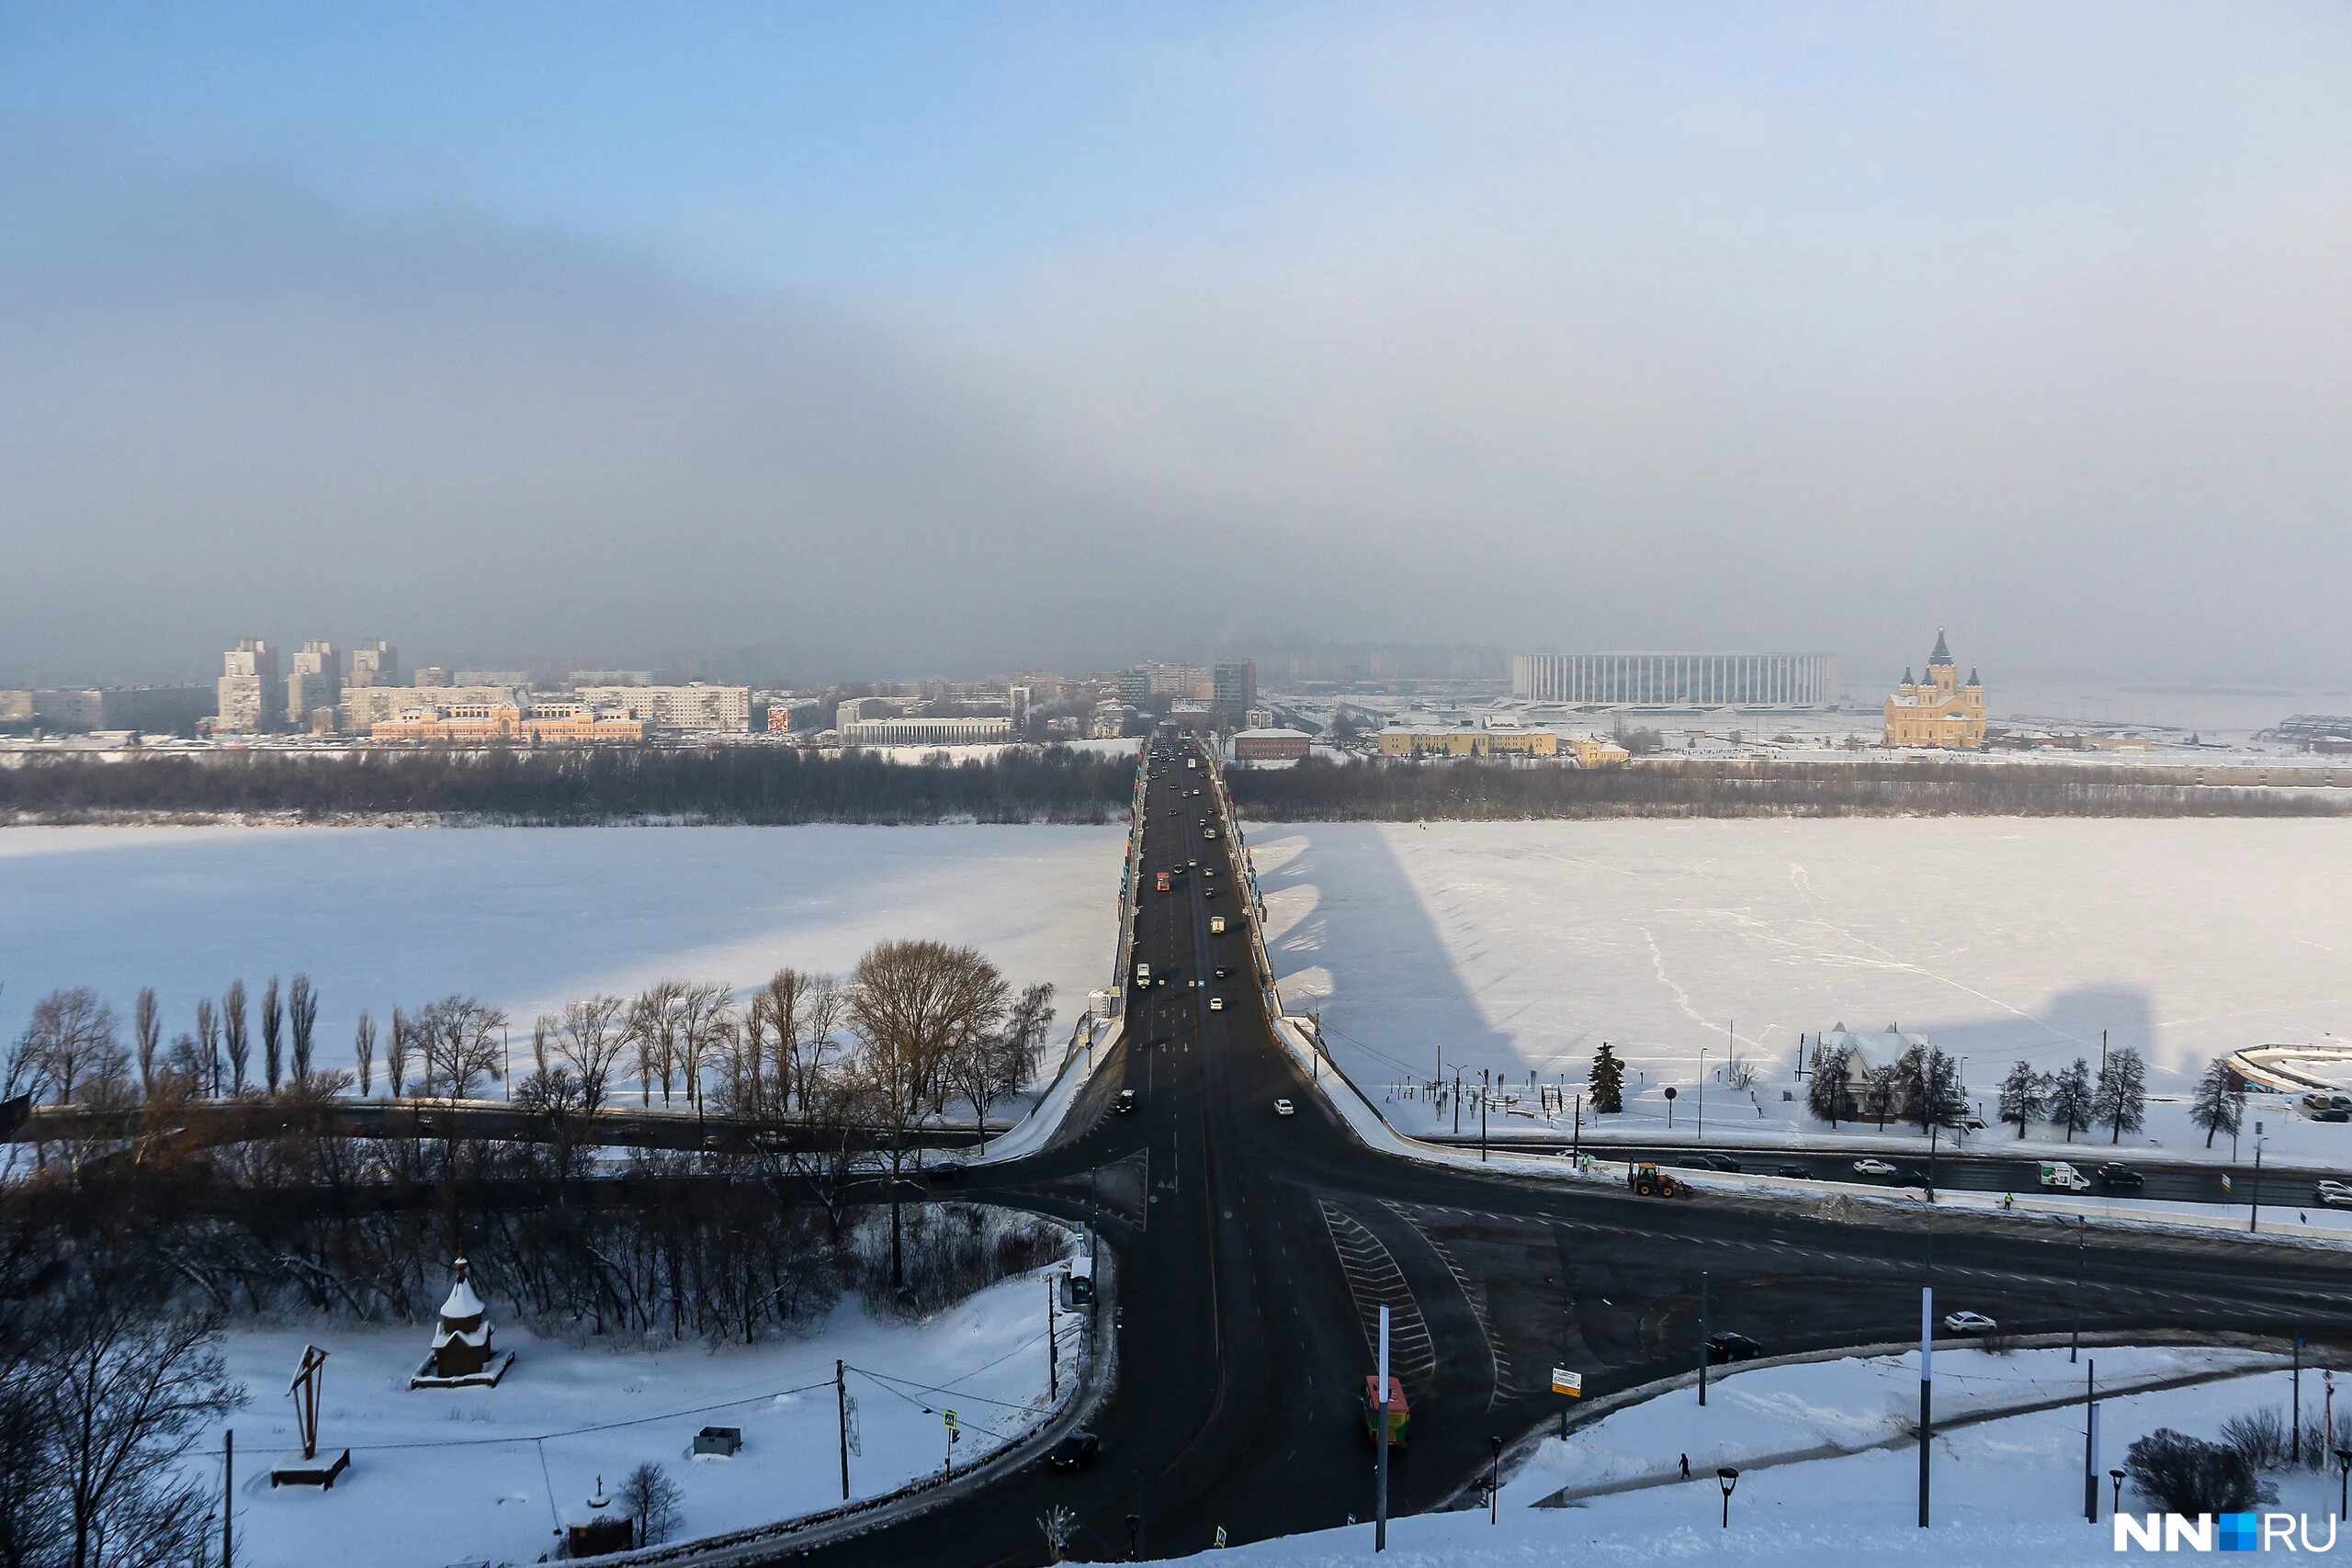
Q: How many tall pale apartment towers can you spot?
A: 3